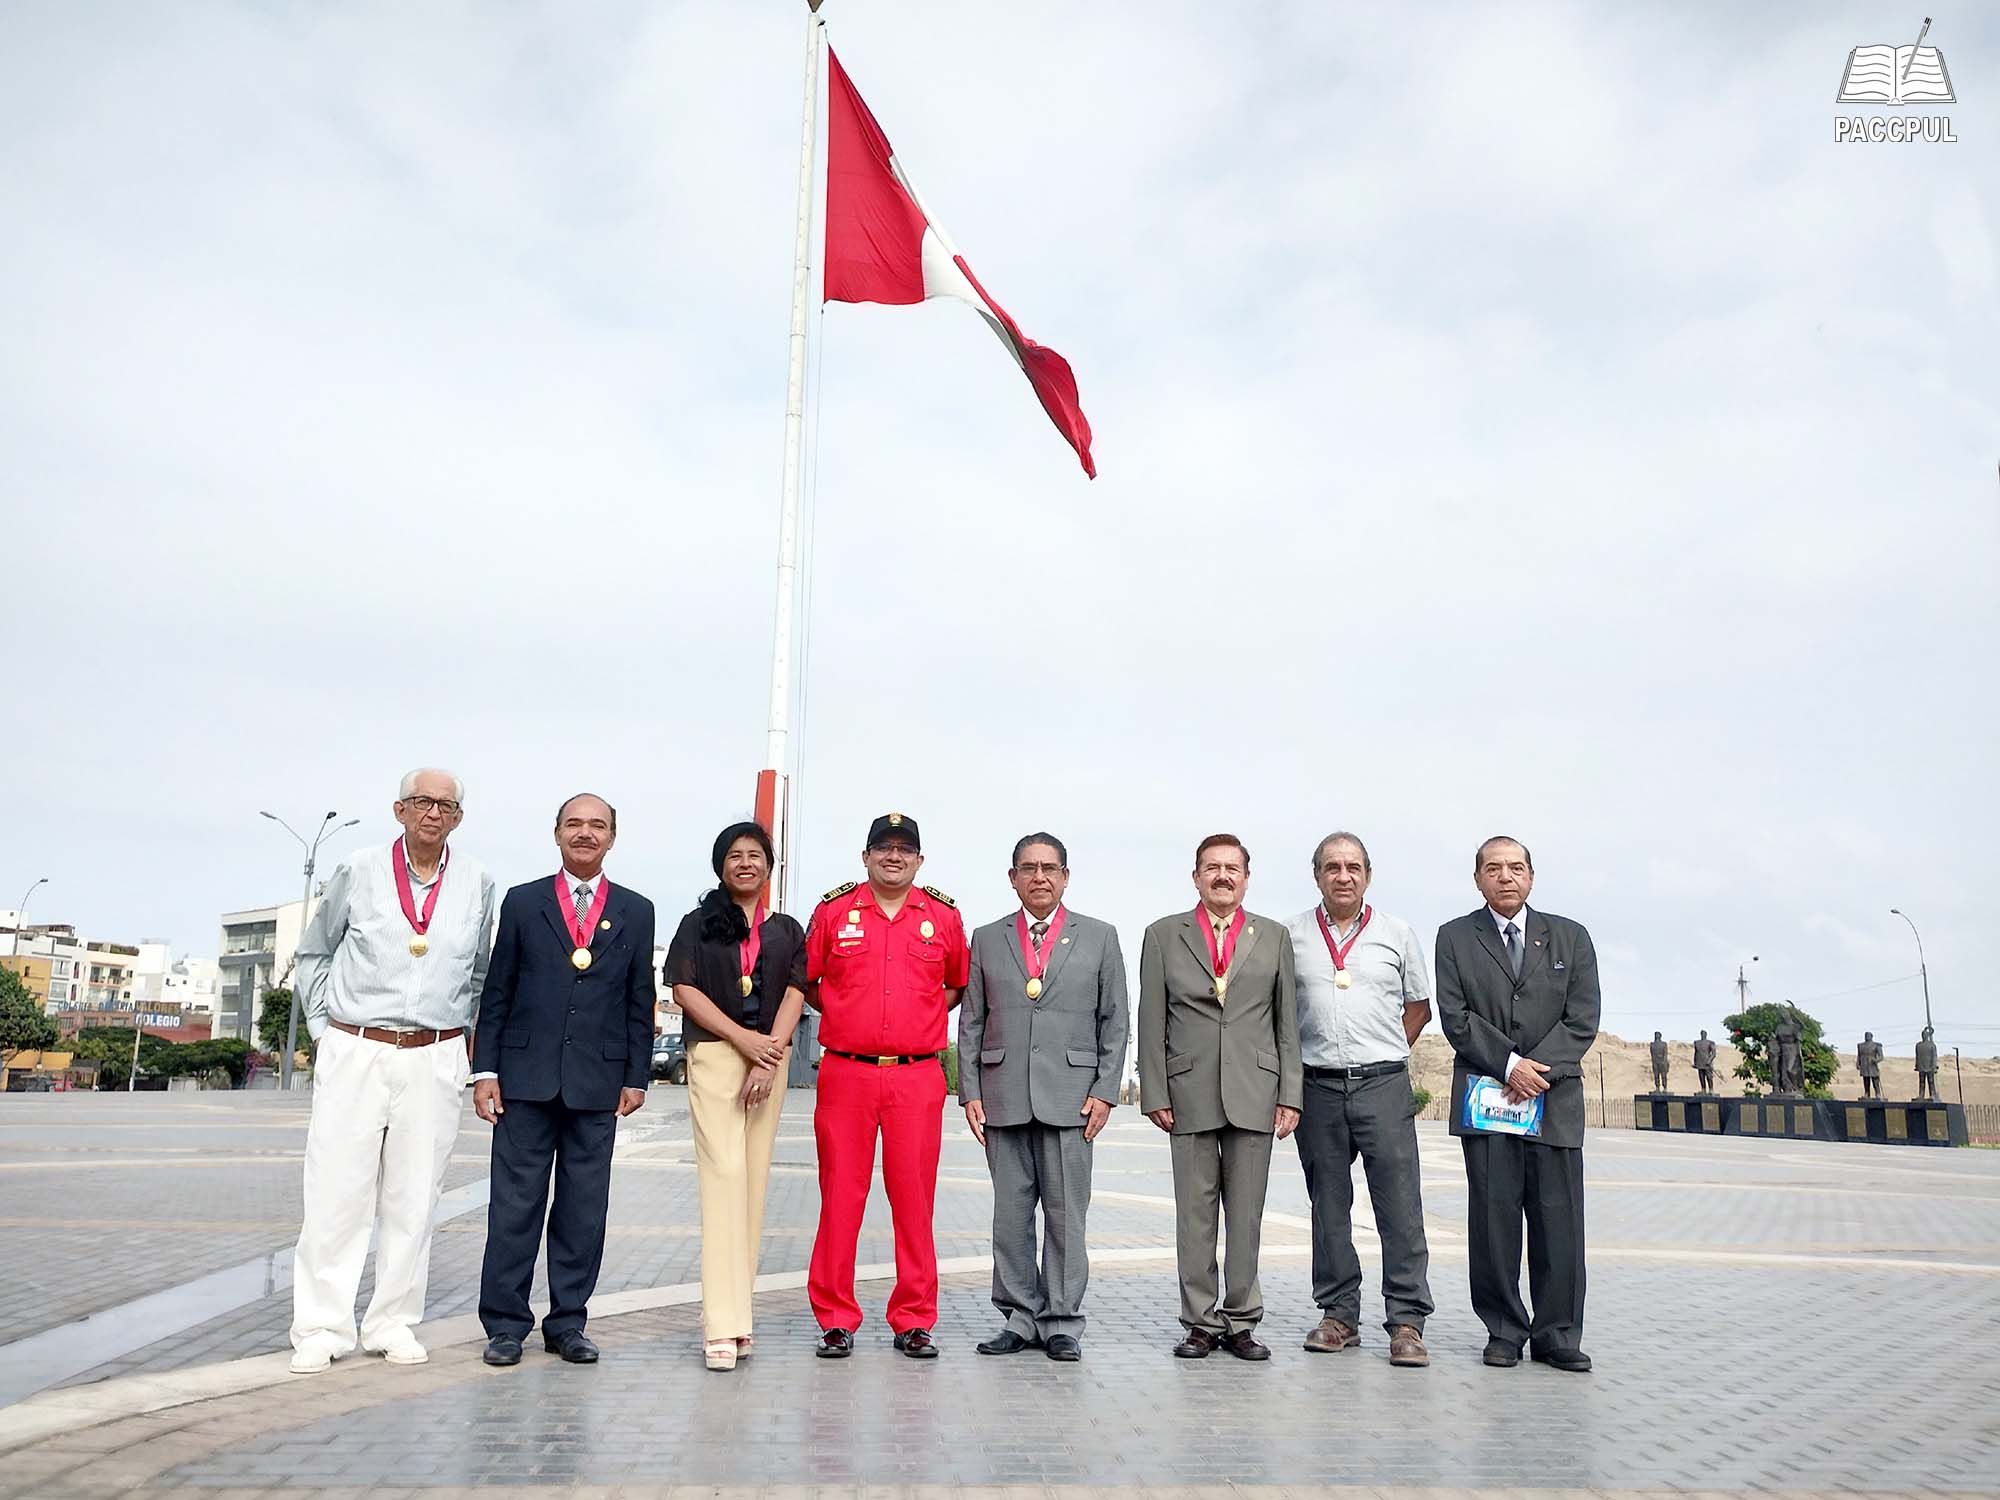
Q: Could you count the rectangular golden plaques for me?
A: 9